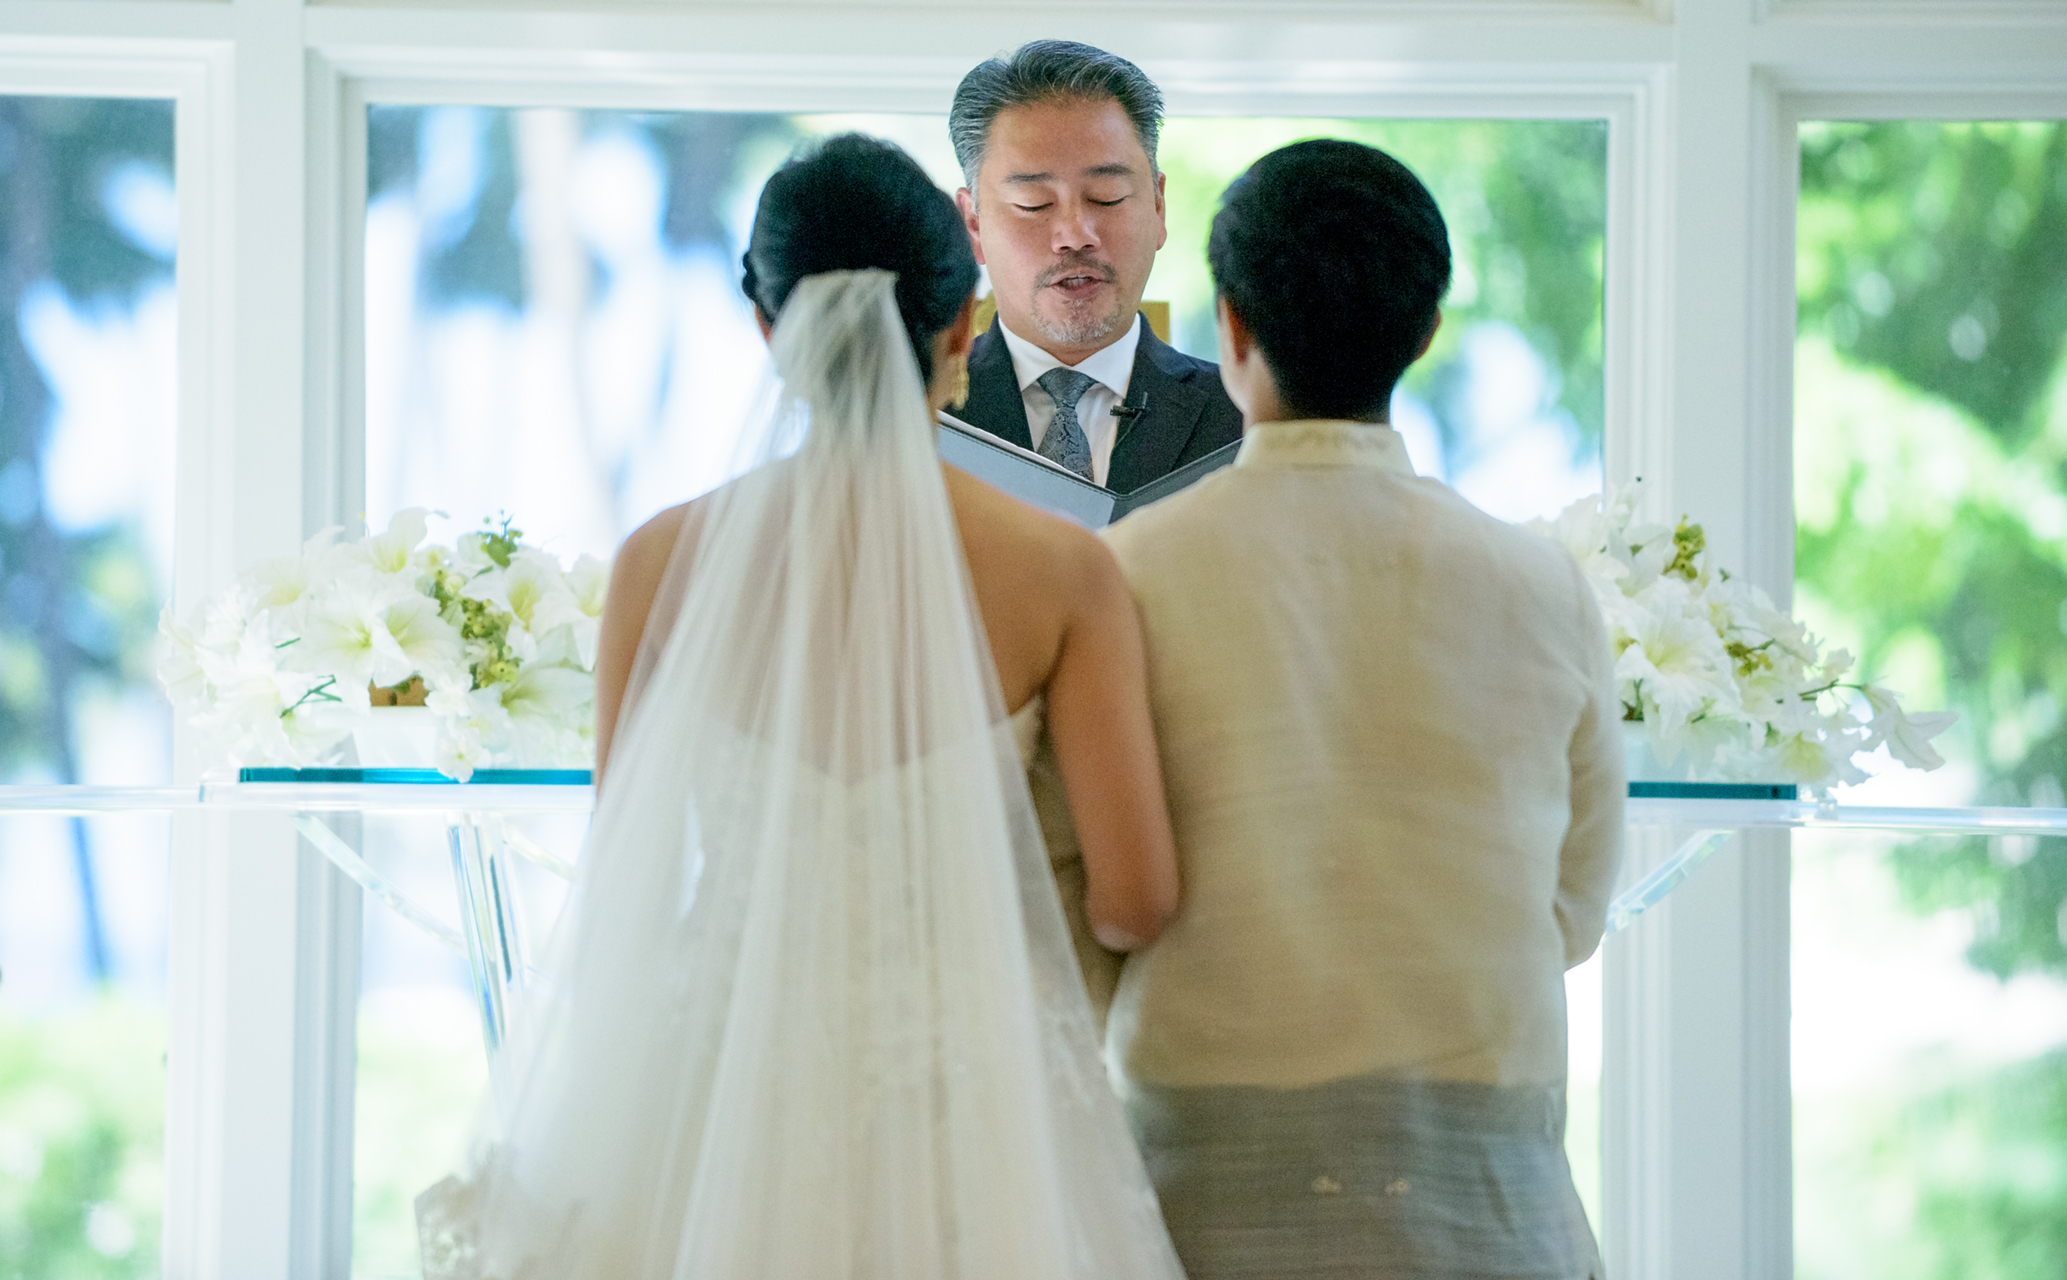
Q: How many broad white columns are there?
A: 2